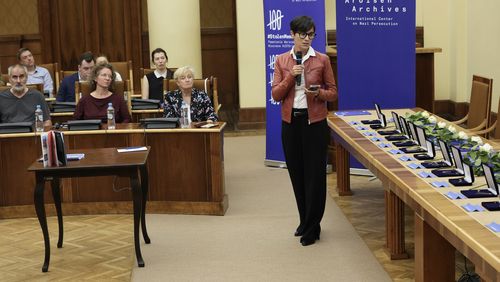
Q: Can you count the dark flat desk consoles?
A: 5